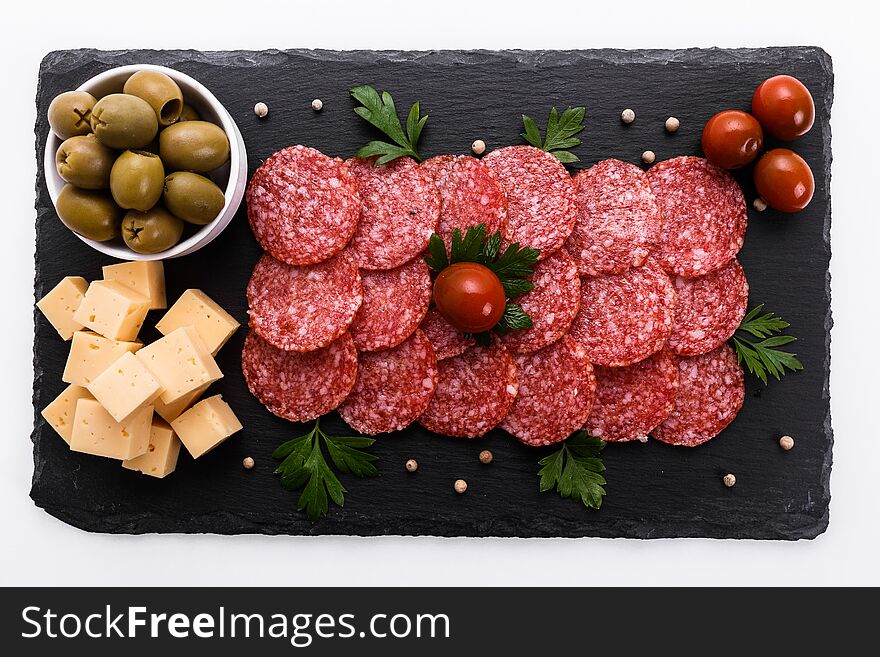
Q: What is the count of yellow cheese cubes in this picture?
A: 12